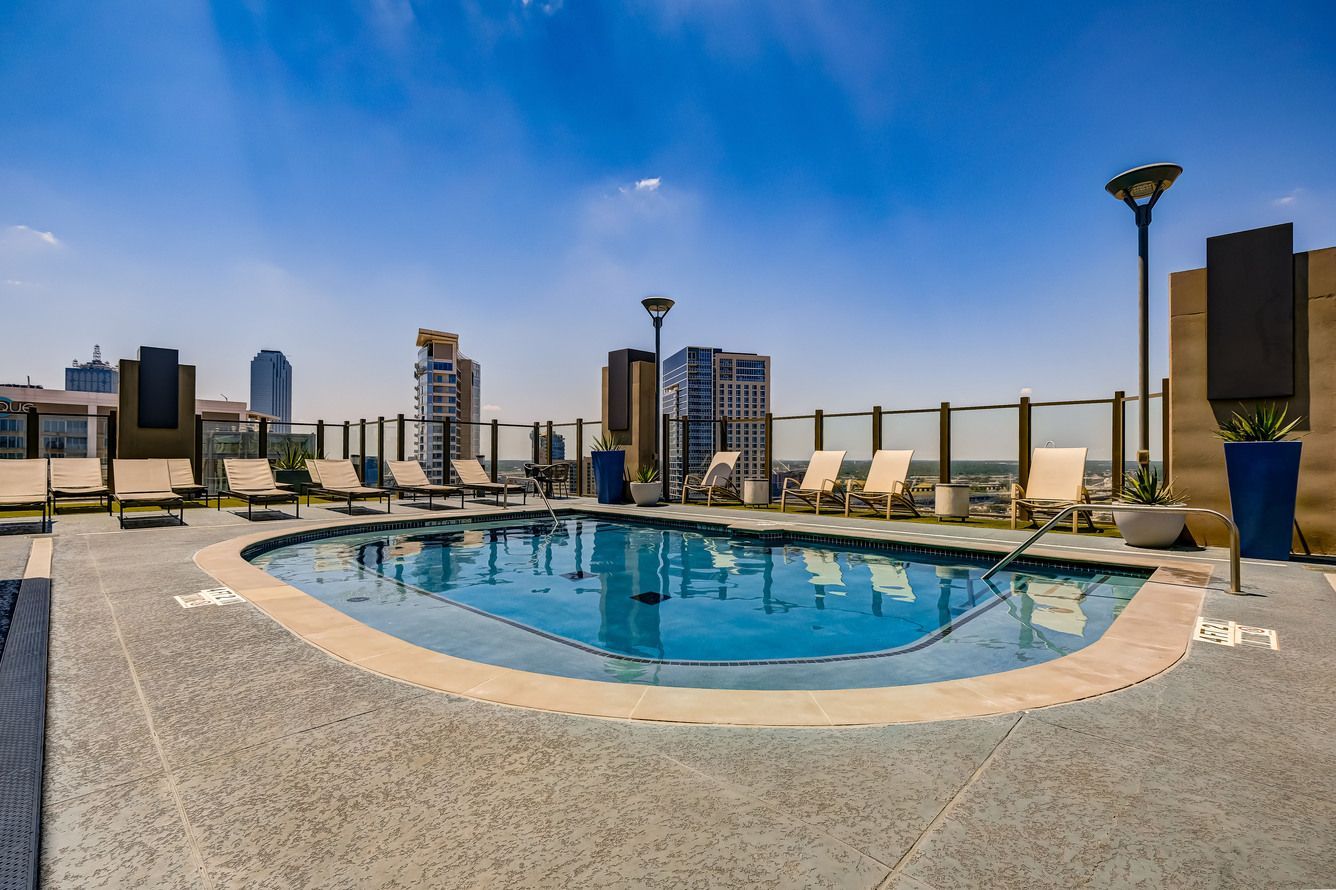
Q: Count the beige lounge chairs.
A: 13